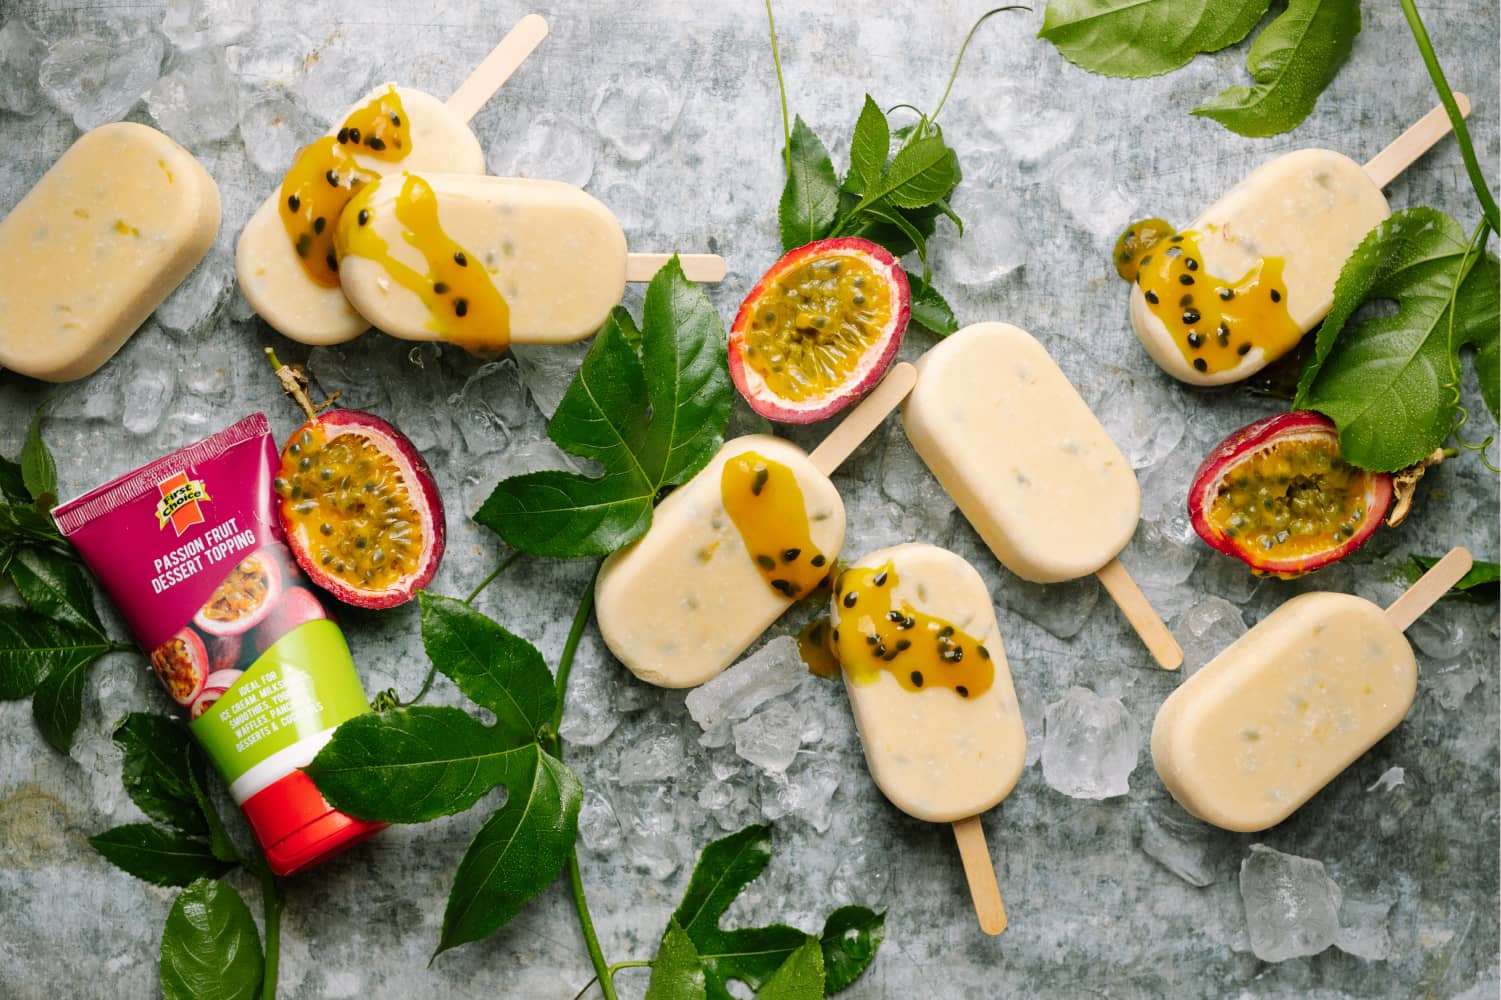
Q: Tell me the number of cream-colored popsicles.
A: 8